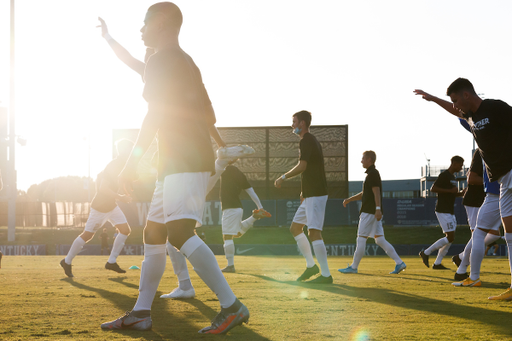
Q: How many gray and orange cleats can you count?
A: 2